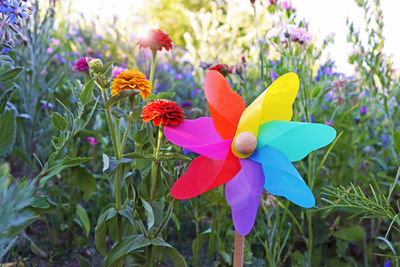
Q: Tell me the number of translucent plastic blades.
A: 7